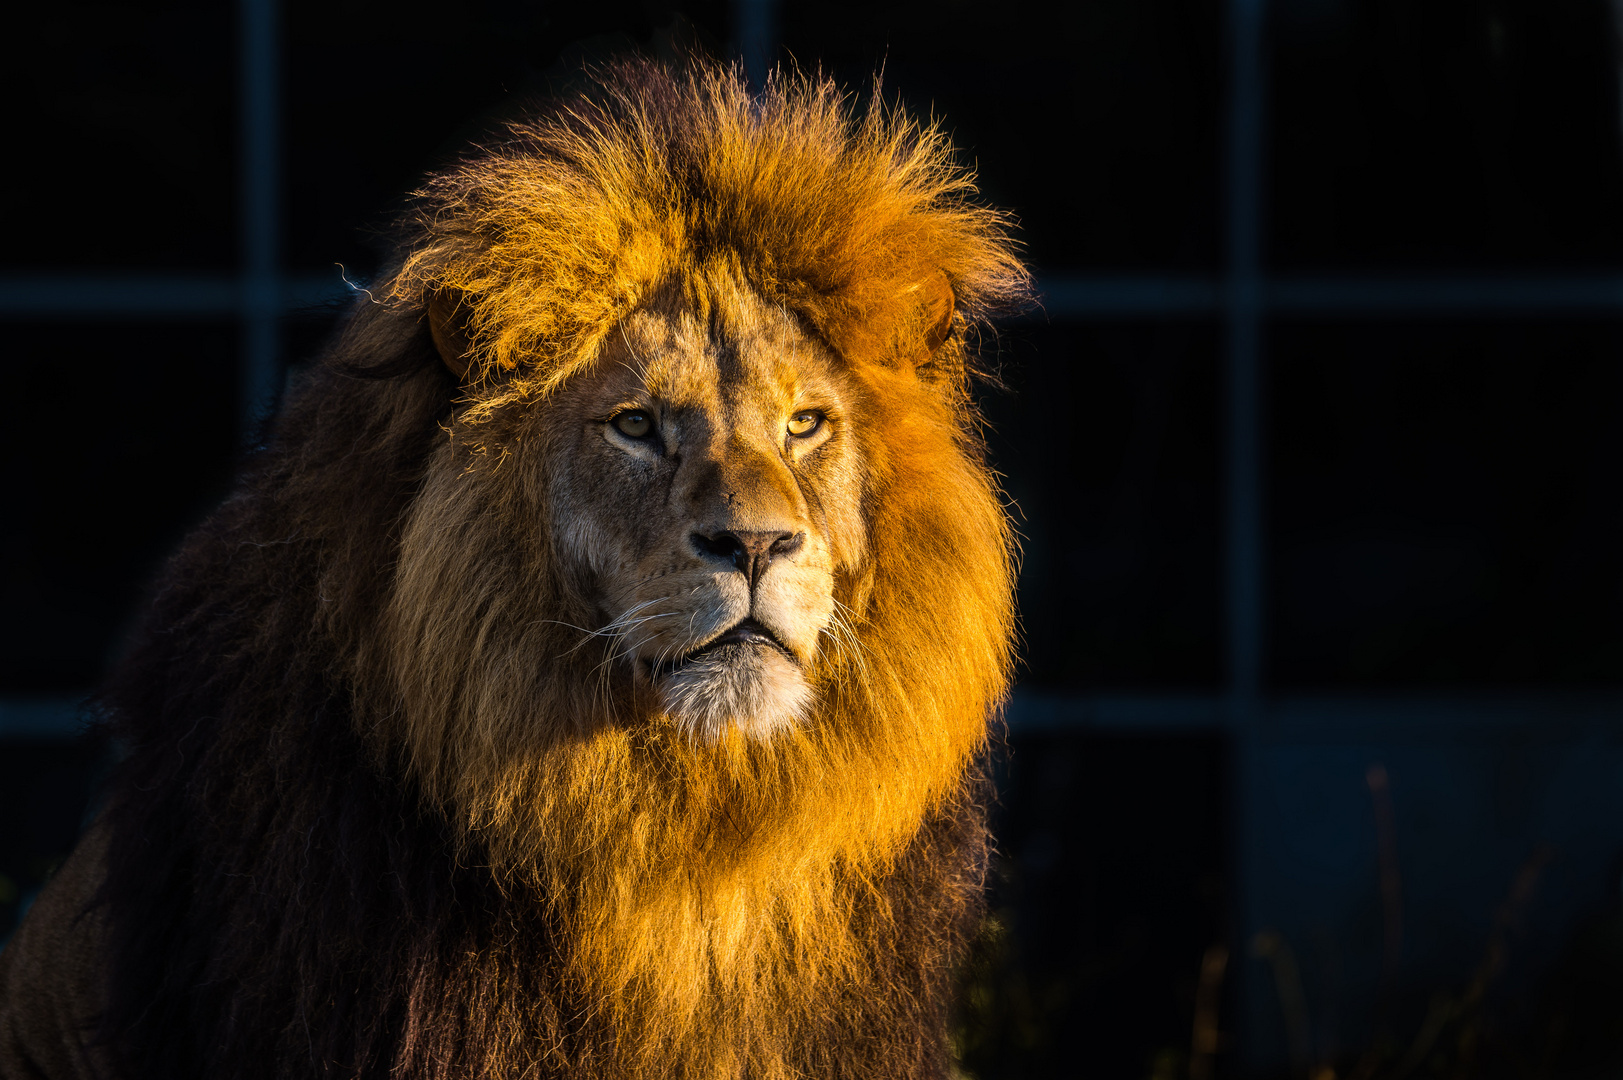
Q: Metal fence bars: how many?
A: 5